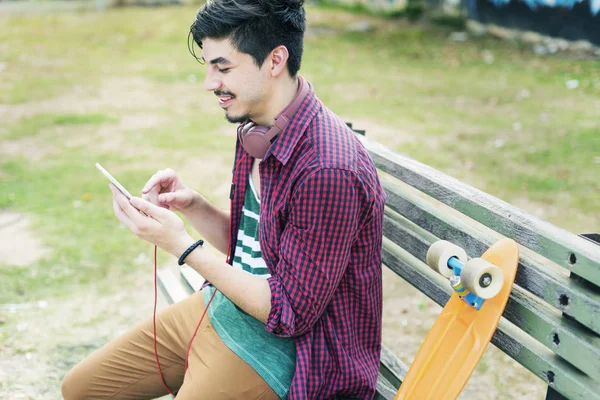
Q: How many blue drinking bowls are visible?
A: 0